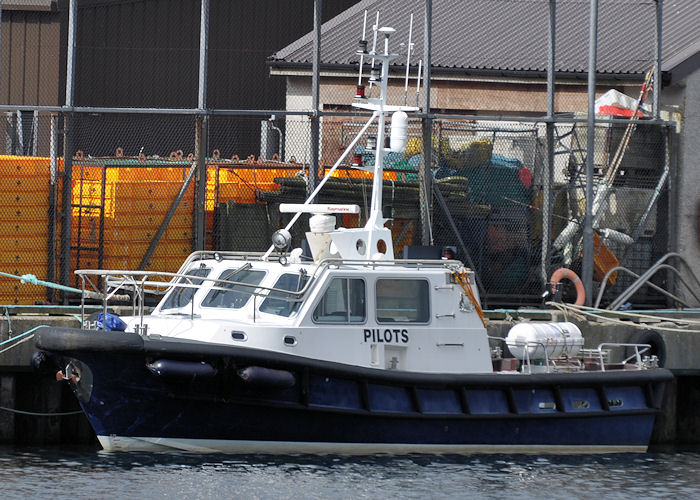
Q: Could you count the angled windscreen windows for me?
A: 3